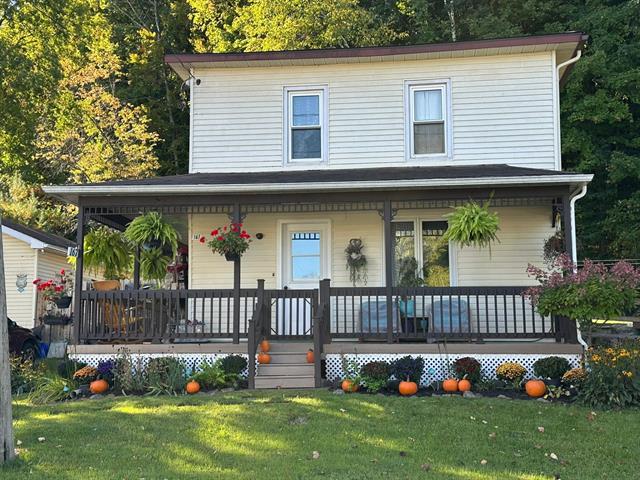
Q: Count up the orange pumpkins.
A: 10